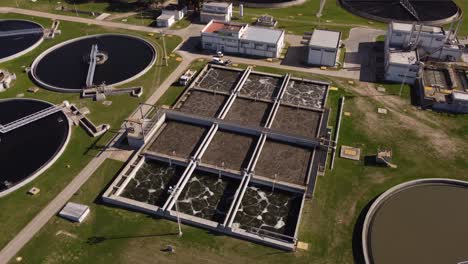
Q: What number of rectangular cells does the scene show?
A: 12